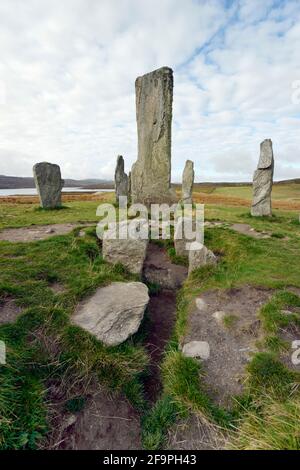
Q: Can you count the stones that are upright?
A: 5